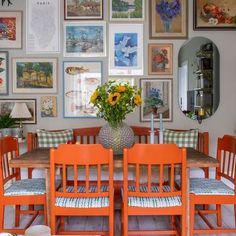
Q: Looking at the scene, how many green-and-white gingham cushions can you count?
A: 2